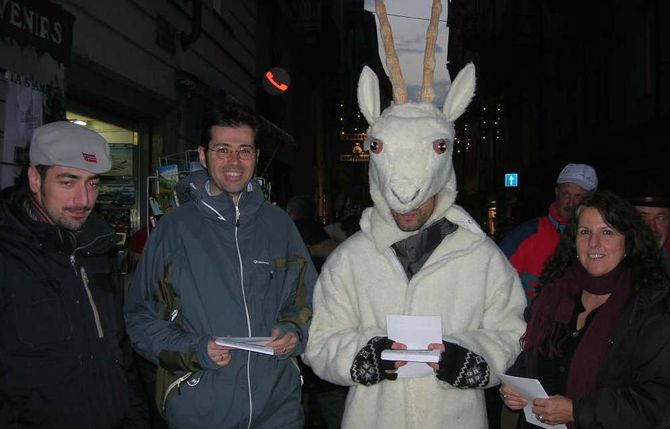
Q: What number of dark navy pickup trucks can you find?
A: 0